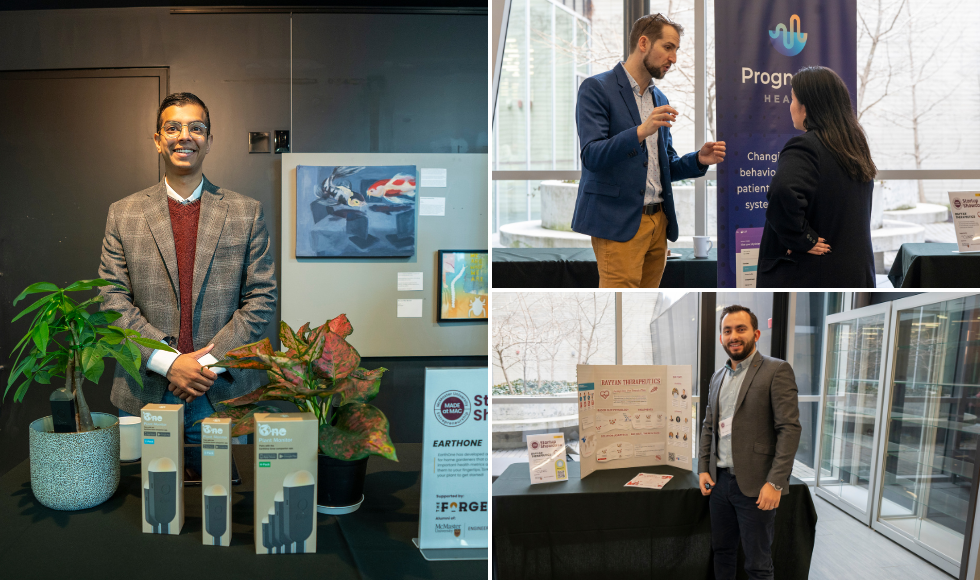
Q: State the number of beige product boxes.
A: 3